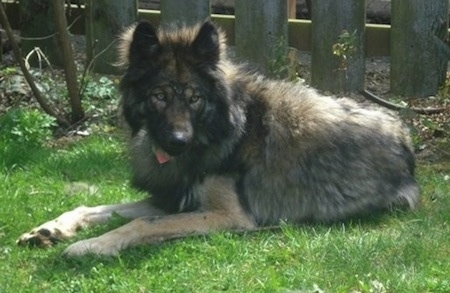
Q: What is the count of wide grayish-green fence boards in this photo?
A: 6